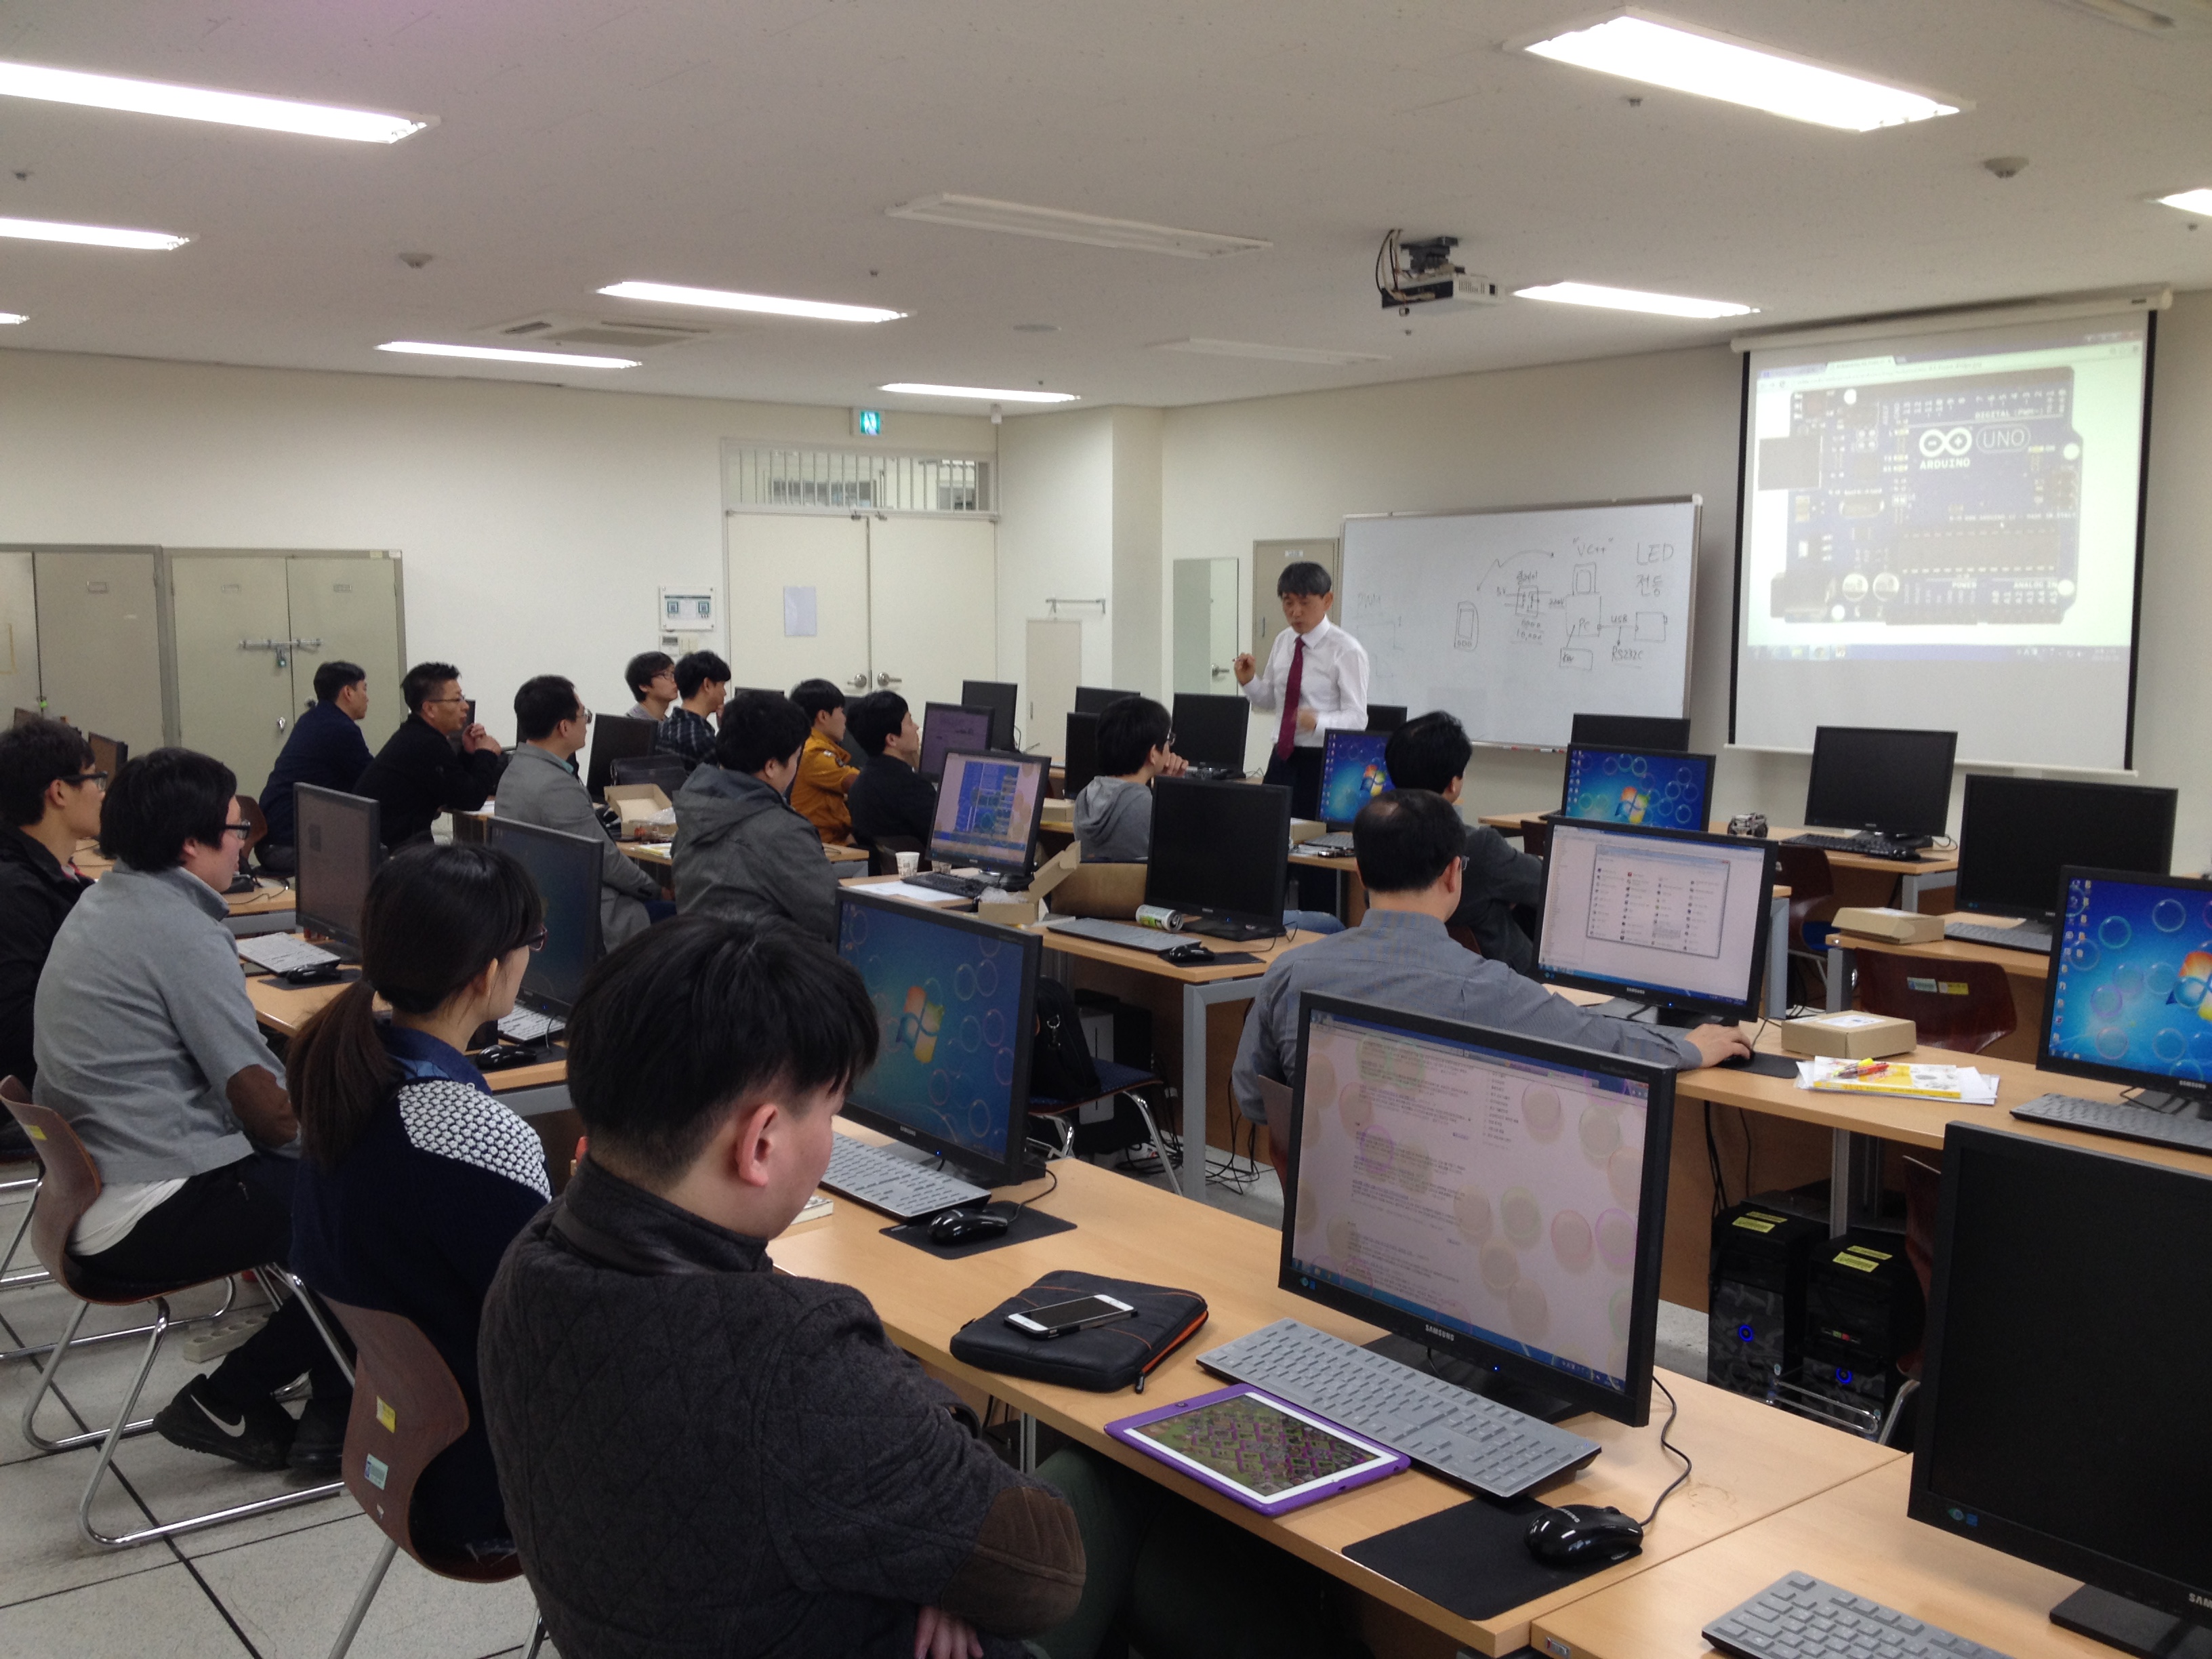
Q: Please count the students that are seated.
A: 15